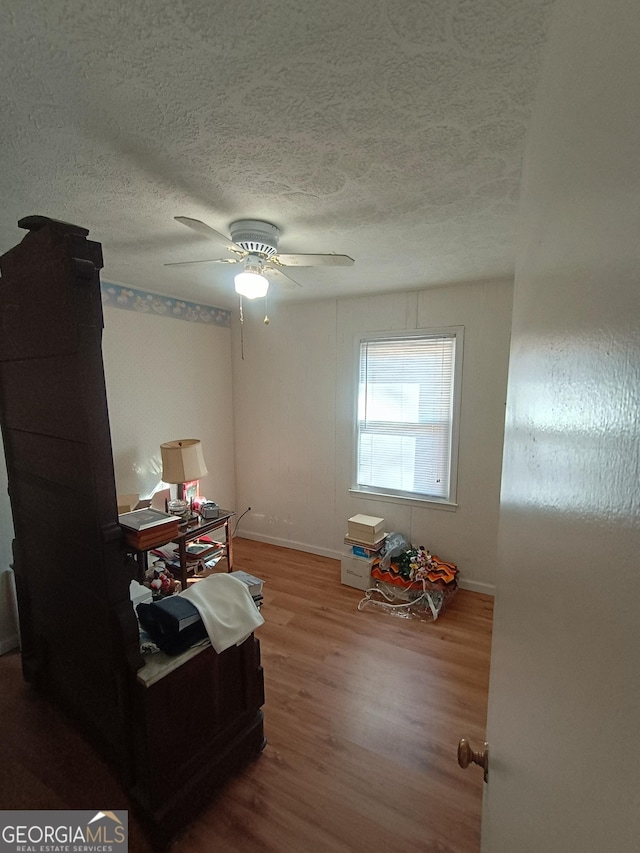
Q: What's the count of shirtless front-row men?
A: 0